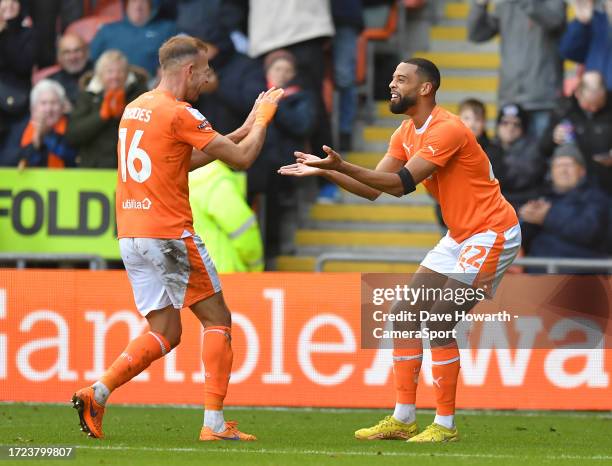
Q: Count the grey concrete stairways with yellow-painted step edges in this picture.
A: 1